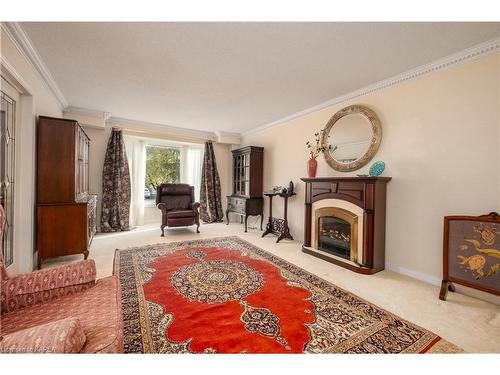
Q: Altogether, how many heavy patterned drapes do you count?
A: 2